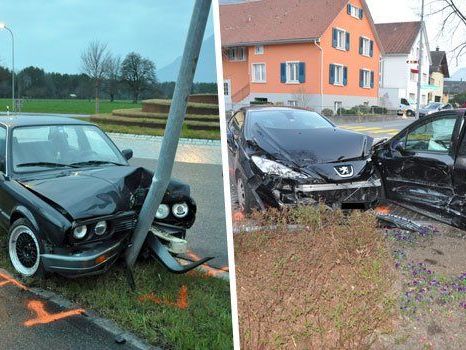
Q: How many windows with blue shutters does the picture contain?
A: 6